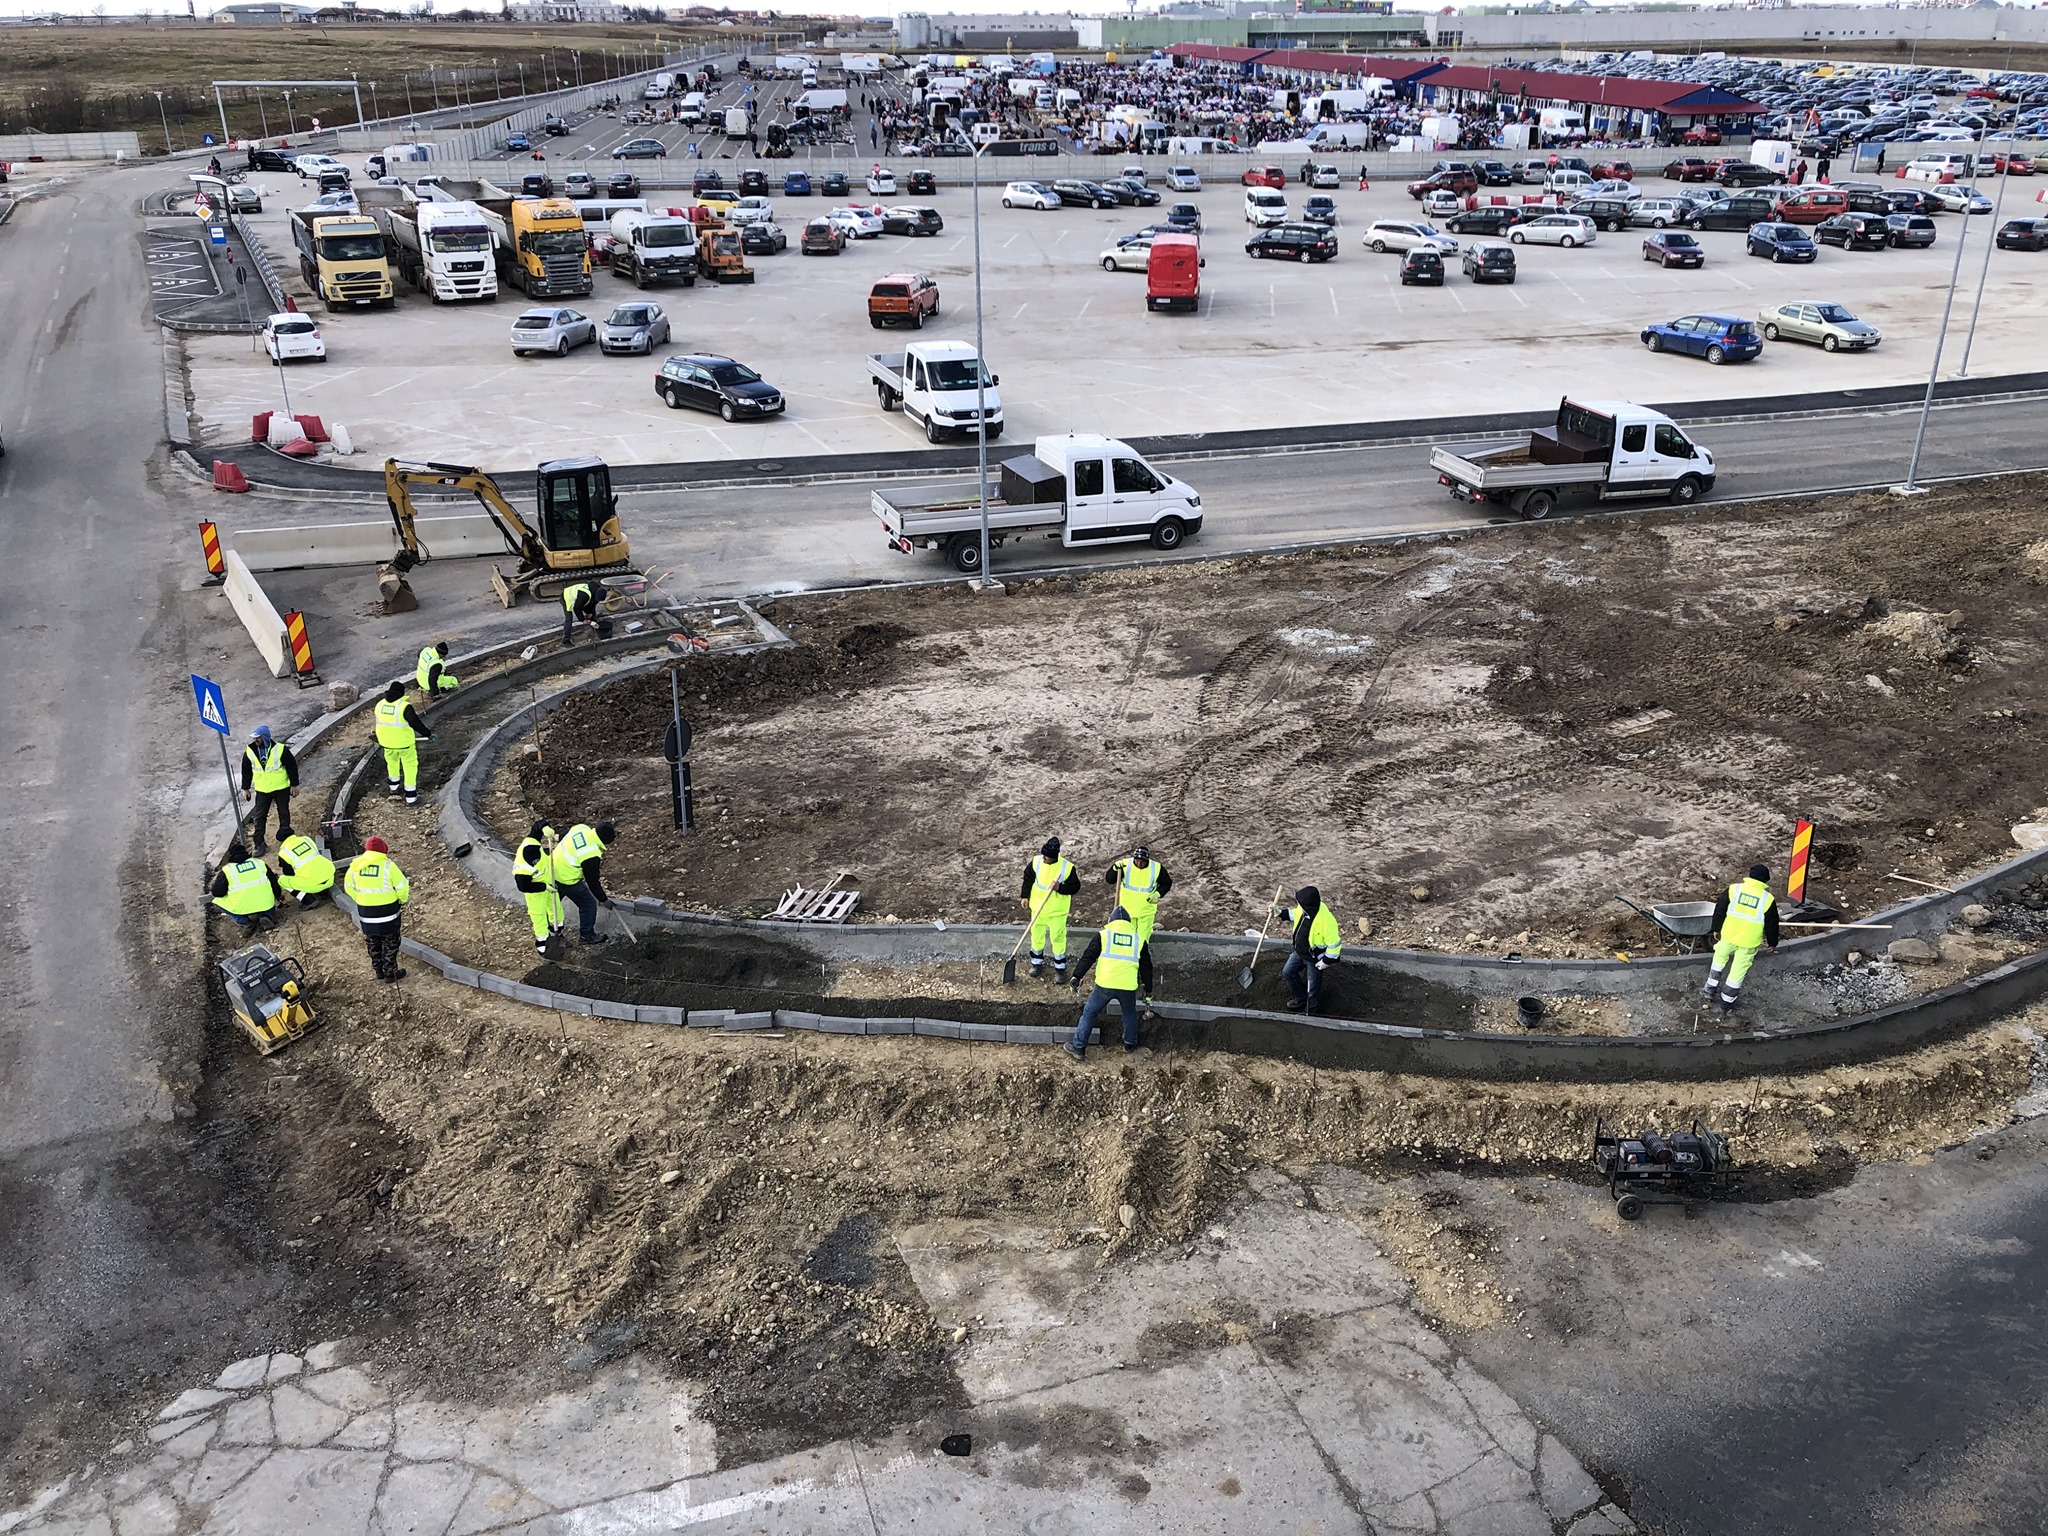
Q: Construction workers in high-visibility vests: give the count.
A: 14